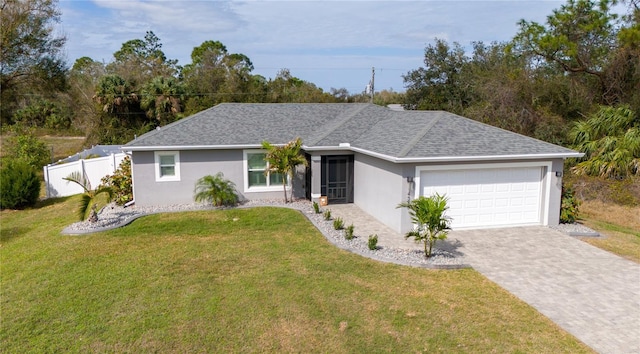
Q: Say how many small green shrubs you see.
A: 5